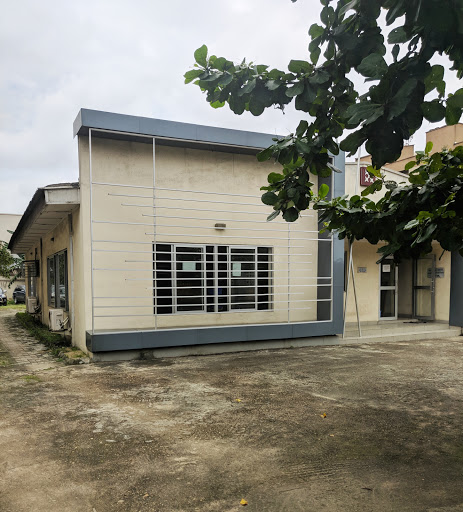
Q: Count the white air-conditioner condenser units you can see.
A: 2